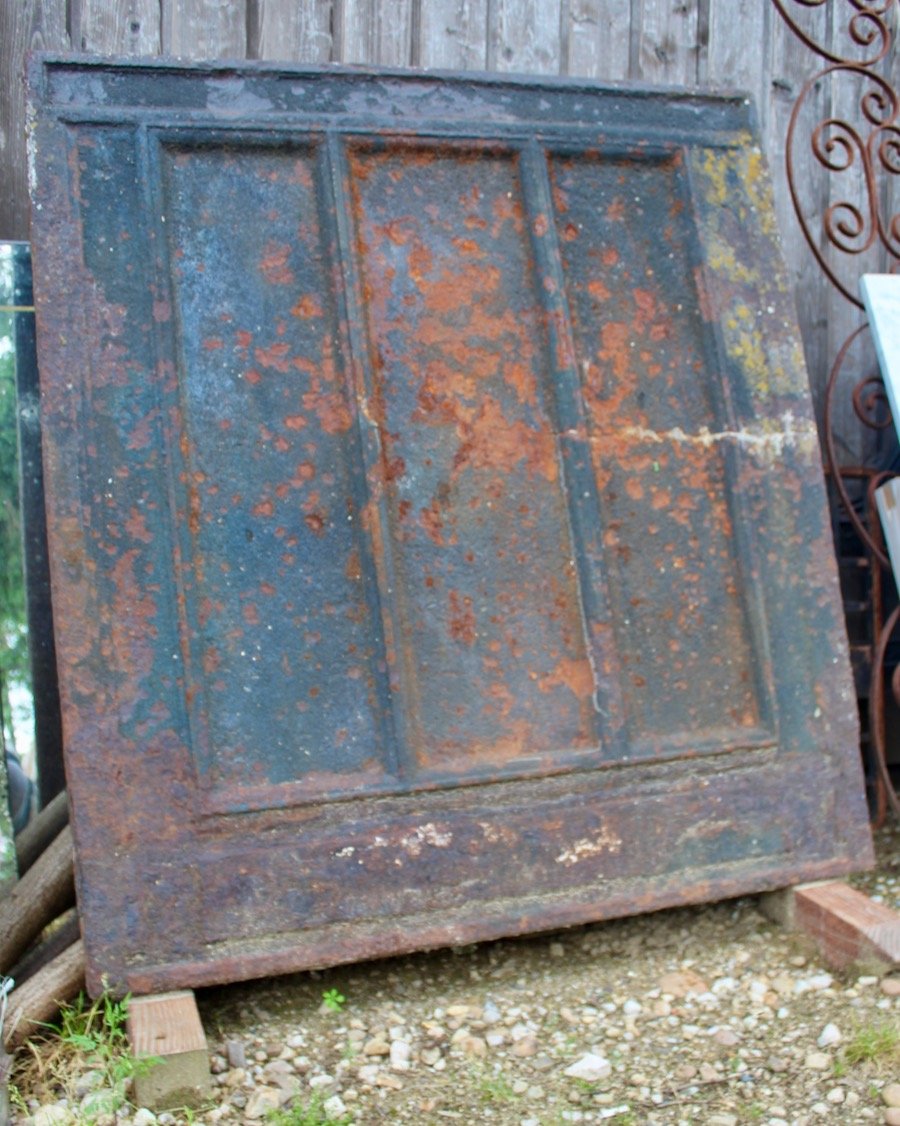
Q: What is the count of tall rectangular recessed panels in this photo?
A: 3